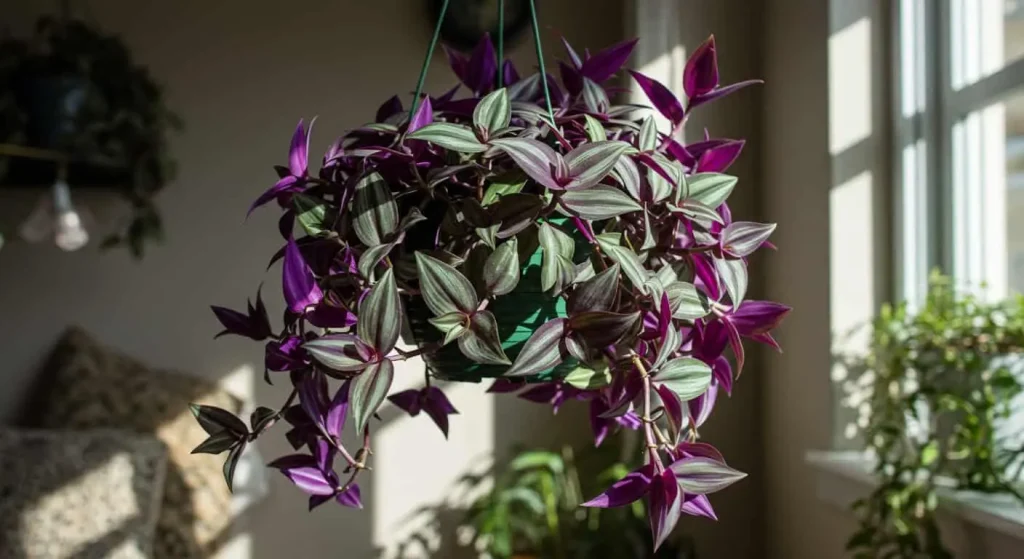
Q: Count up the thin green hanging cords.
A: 3